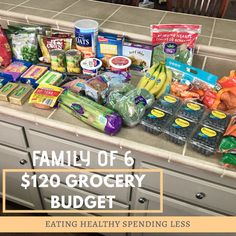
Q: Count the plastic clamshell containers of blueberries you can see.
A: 6